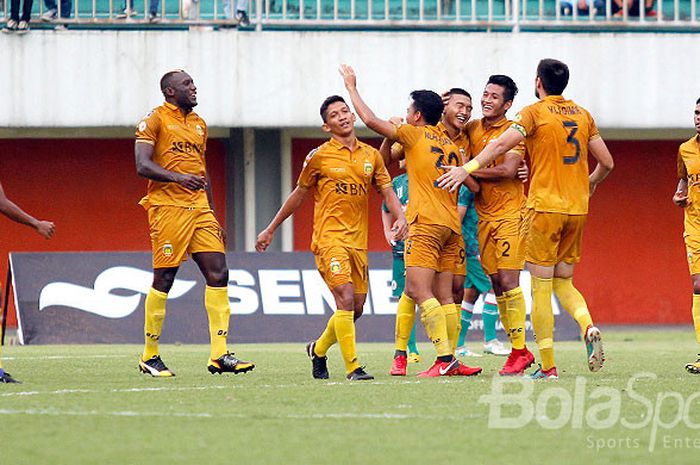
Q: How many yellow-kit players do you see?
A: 7